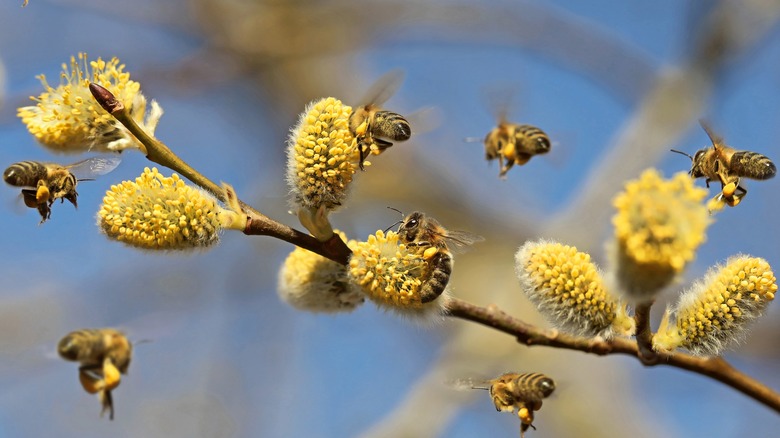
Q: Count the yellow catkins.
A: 8